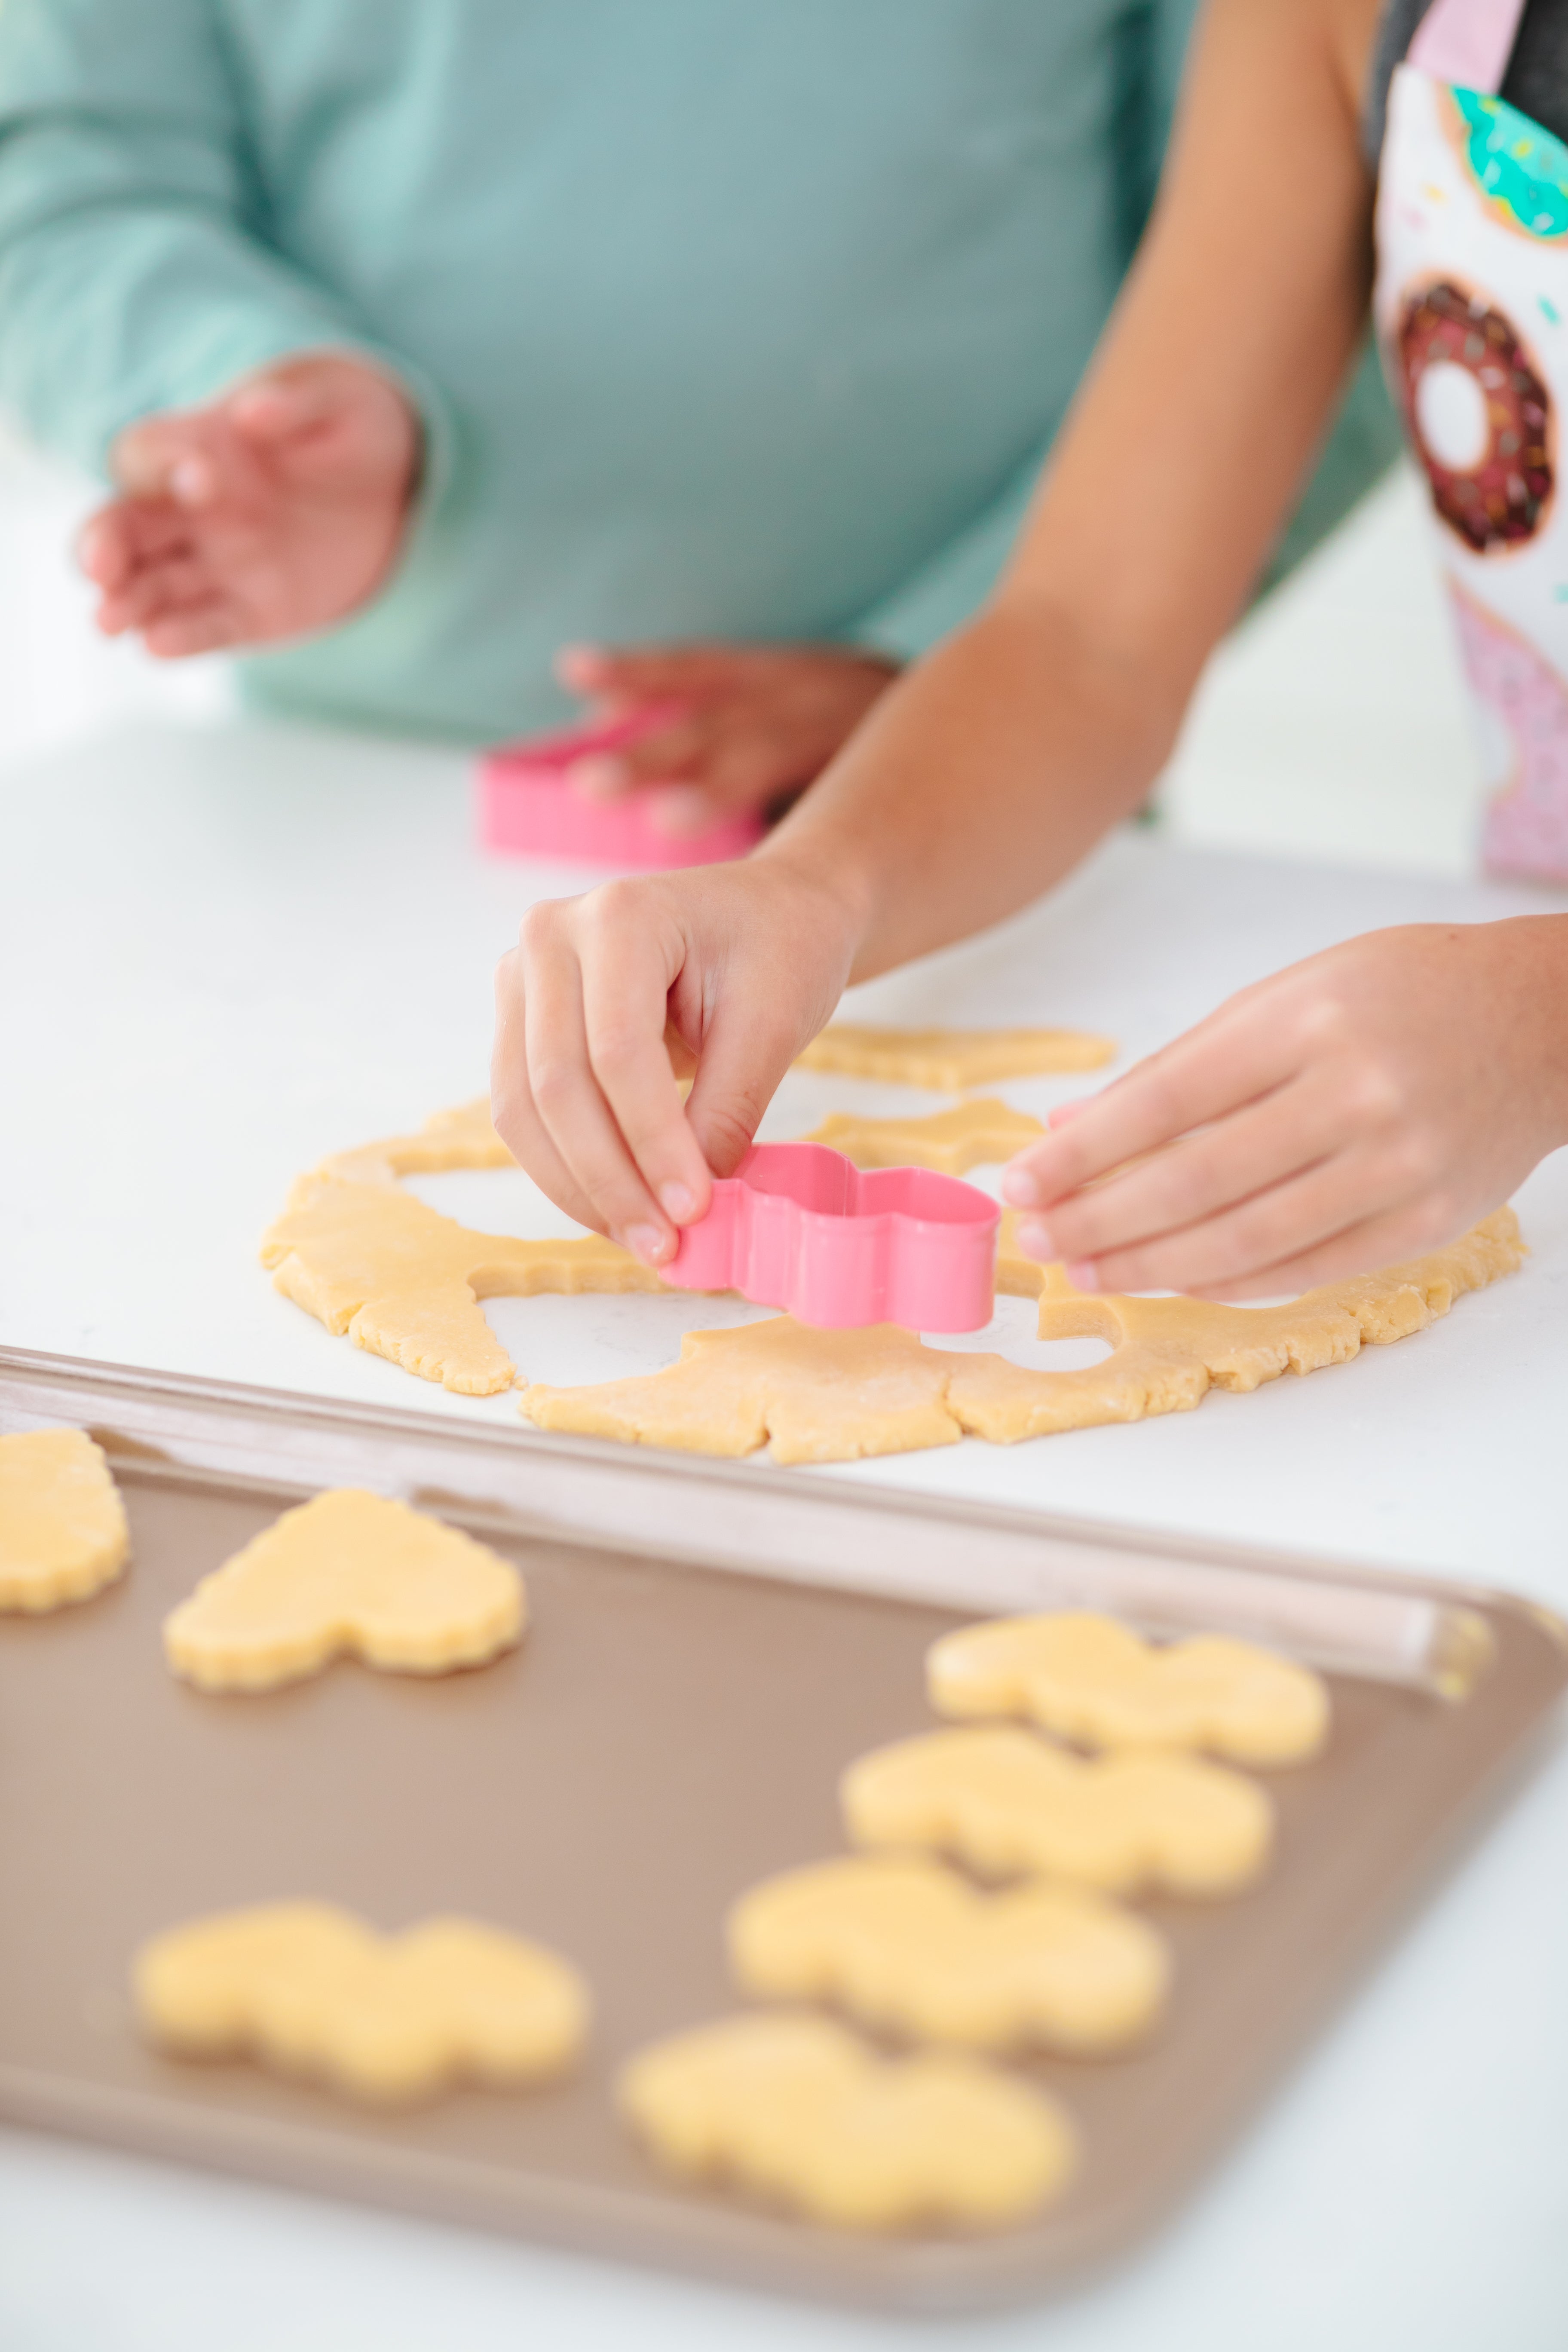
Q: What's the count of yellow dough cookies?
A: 7